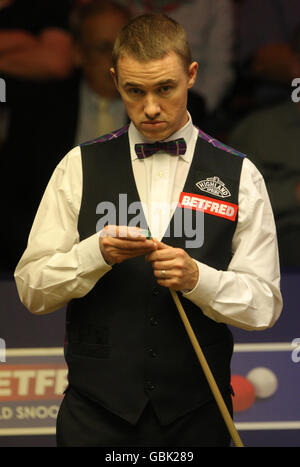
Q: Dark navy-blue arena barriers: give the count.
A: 1